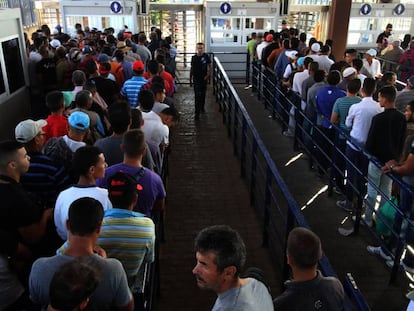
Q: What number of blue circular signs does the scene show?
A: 4